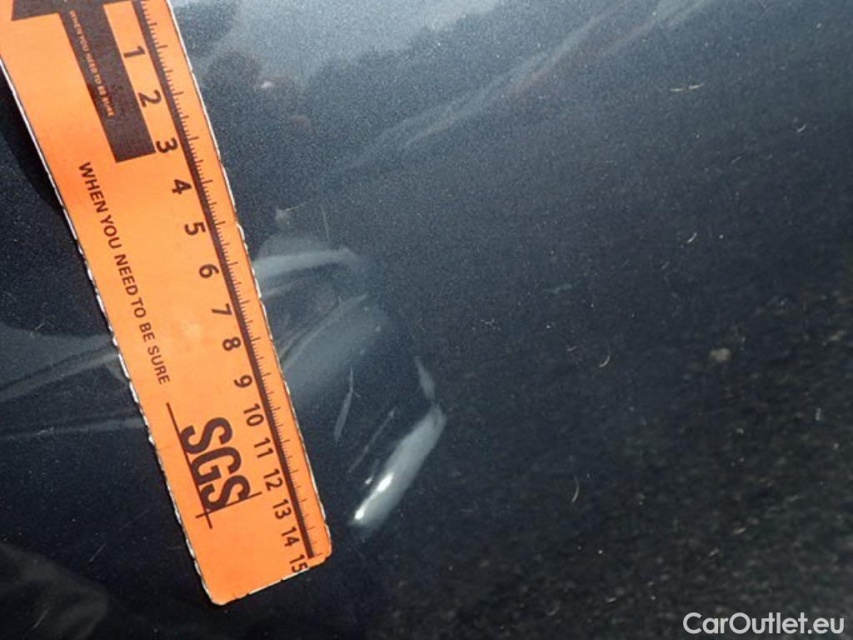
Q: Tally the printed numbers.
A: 15